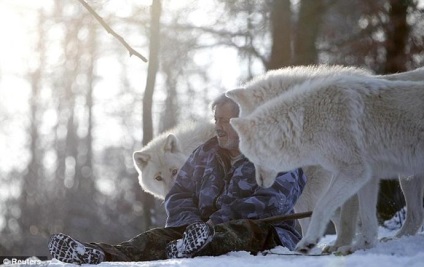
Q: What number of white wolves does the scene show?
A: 3